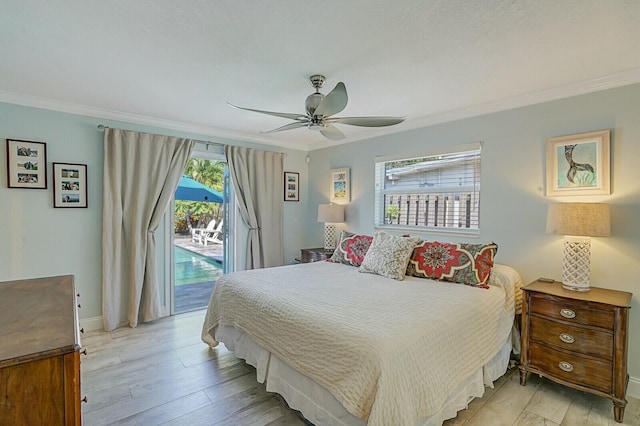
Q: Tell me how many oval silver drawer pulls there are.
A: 3